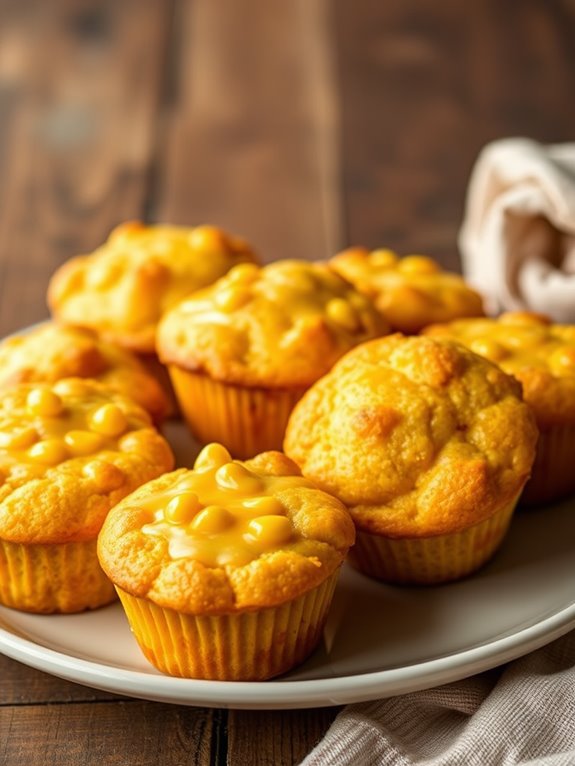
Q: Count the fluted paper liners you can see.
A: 5